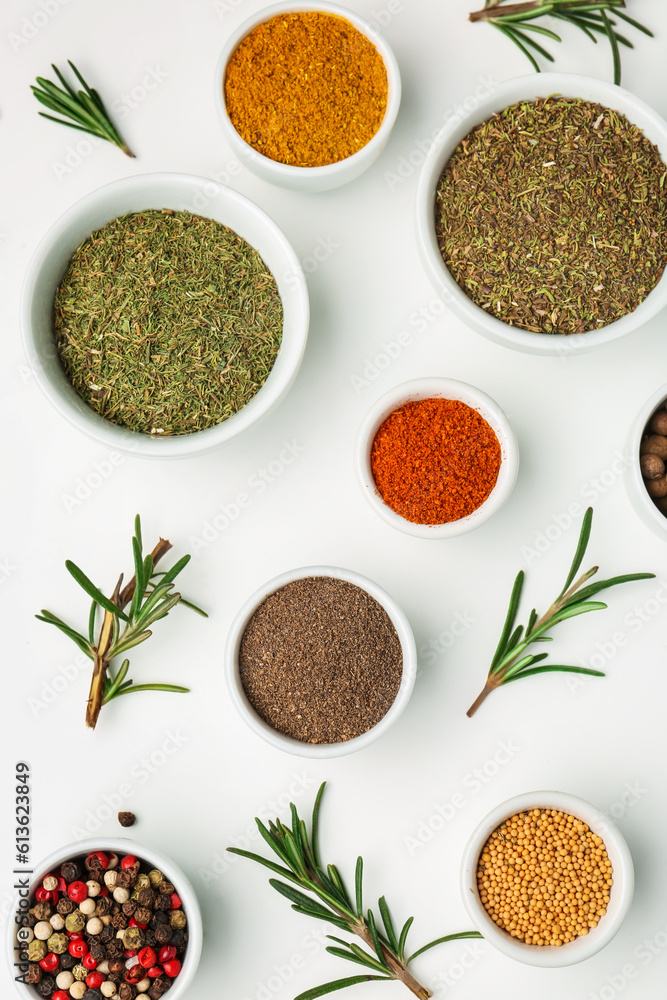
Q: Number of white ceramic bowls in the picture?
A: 8